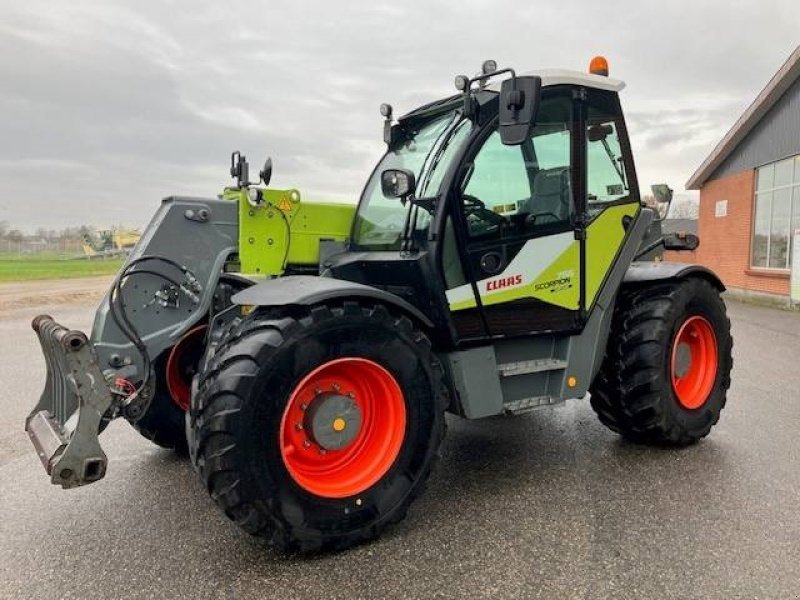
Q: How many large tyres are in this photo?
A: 3